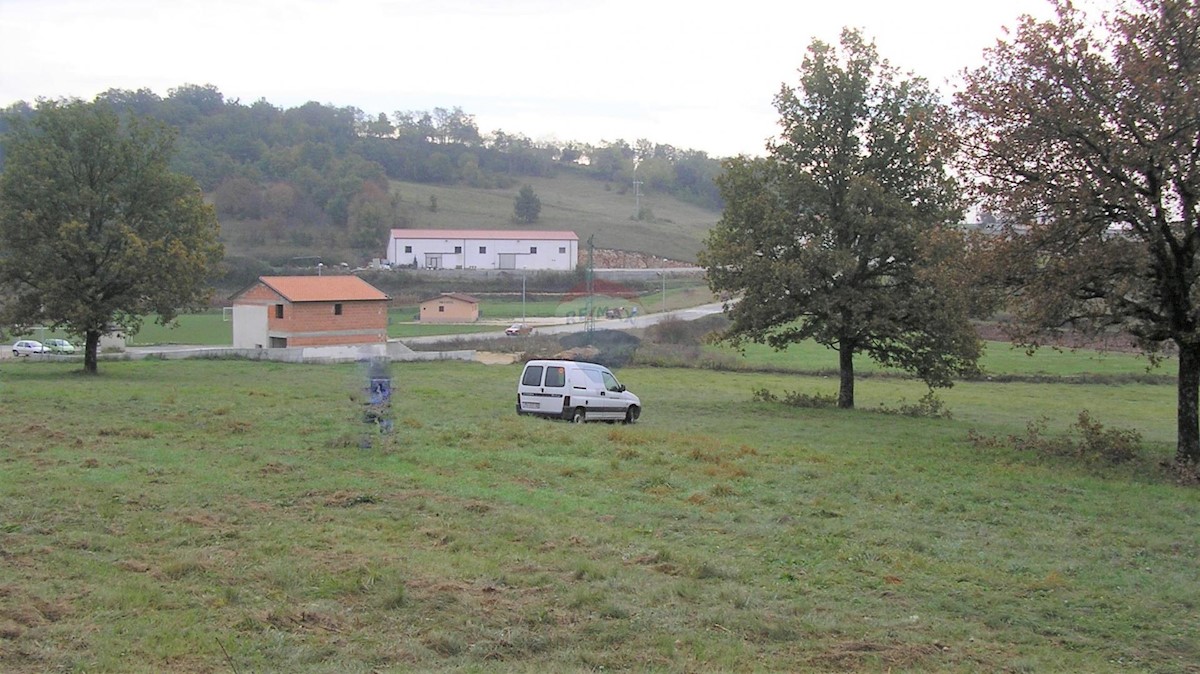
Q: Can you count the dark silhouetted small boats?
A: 0